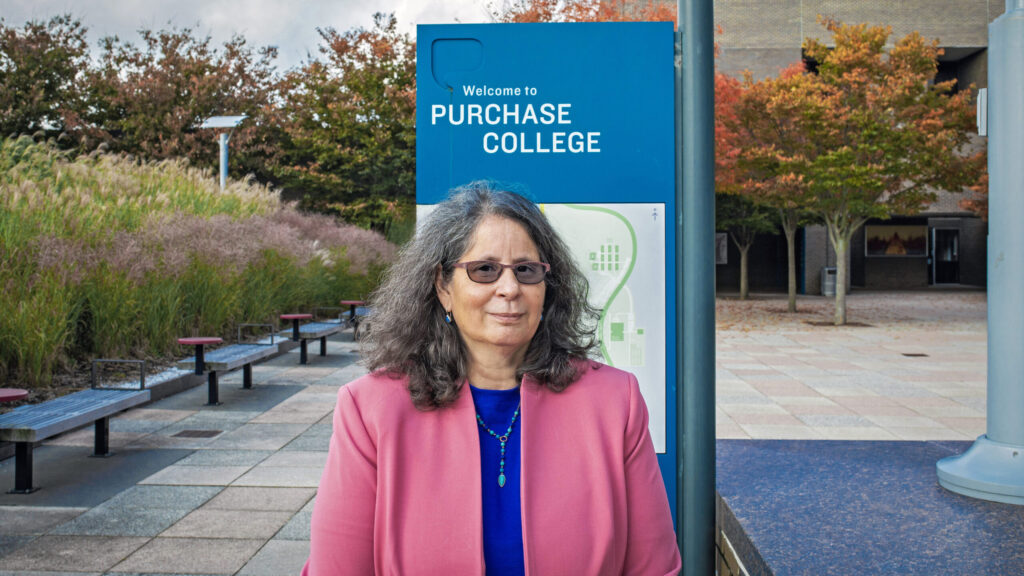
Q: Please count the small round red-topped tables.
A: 4